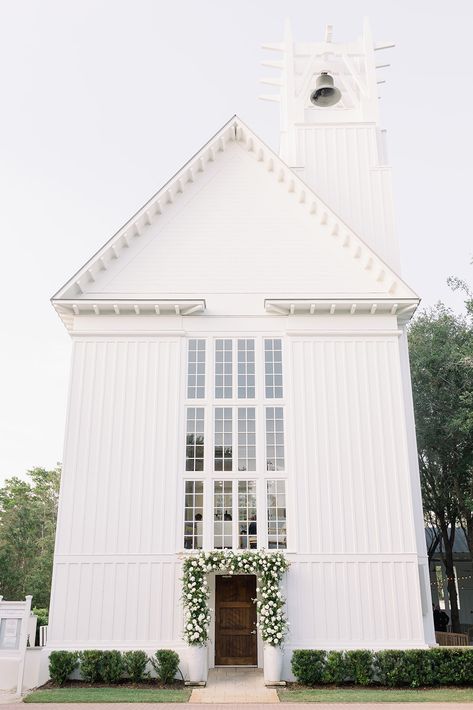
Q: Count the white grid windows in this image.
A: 12